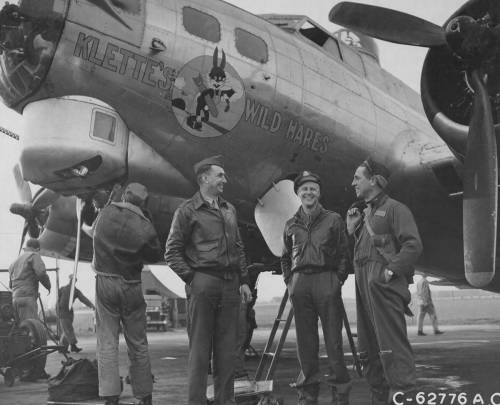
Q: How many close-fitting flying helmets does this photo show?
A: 1